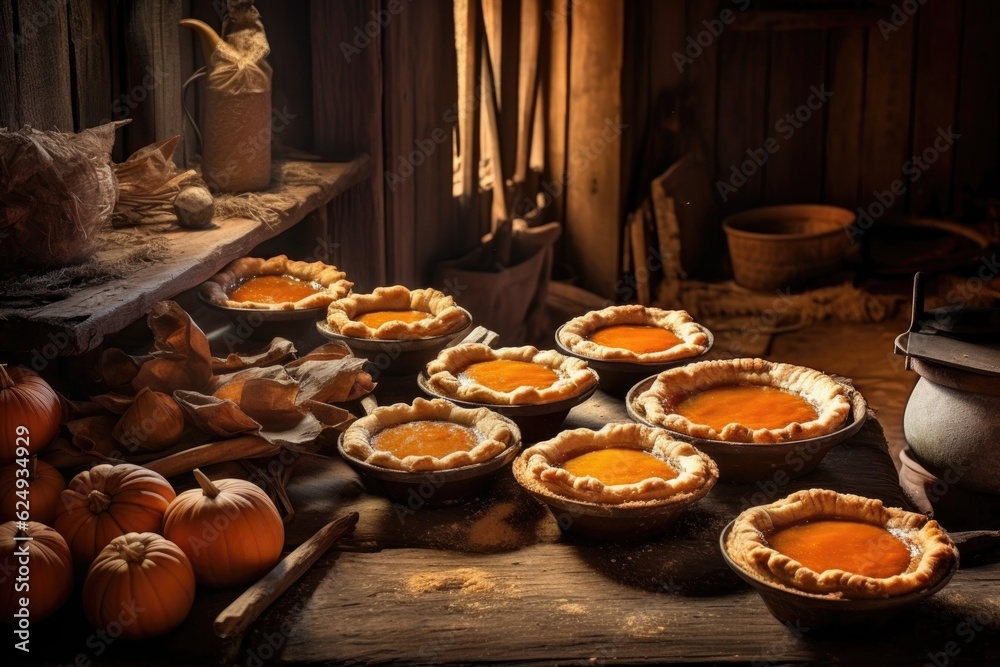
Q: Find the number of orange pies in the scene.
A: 8